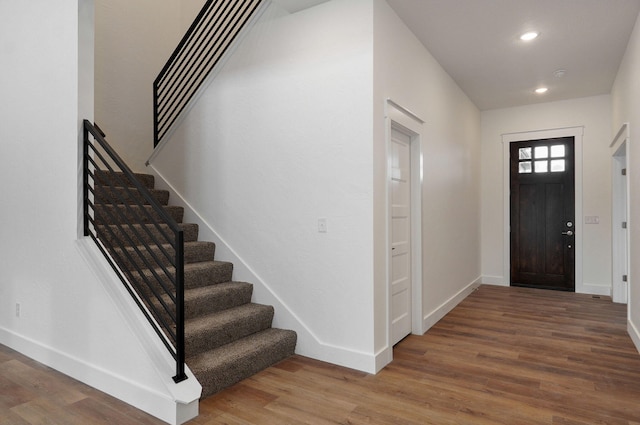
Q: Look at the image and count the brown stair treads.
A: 9